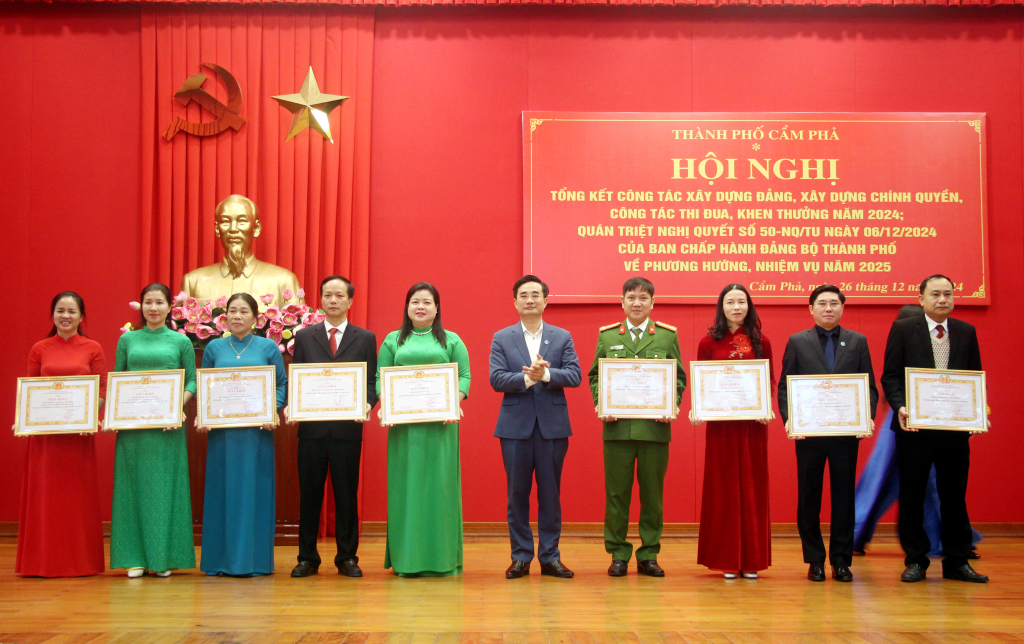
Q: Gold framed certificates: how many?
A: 9